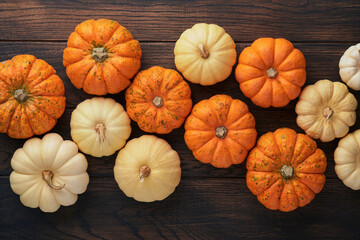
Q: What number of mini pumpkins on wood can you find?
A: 13